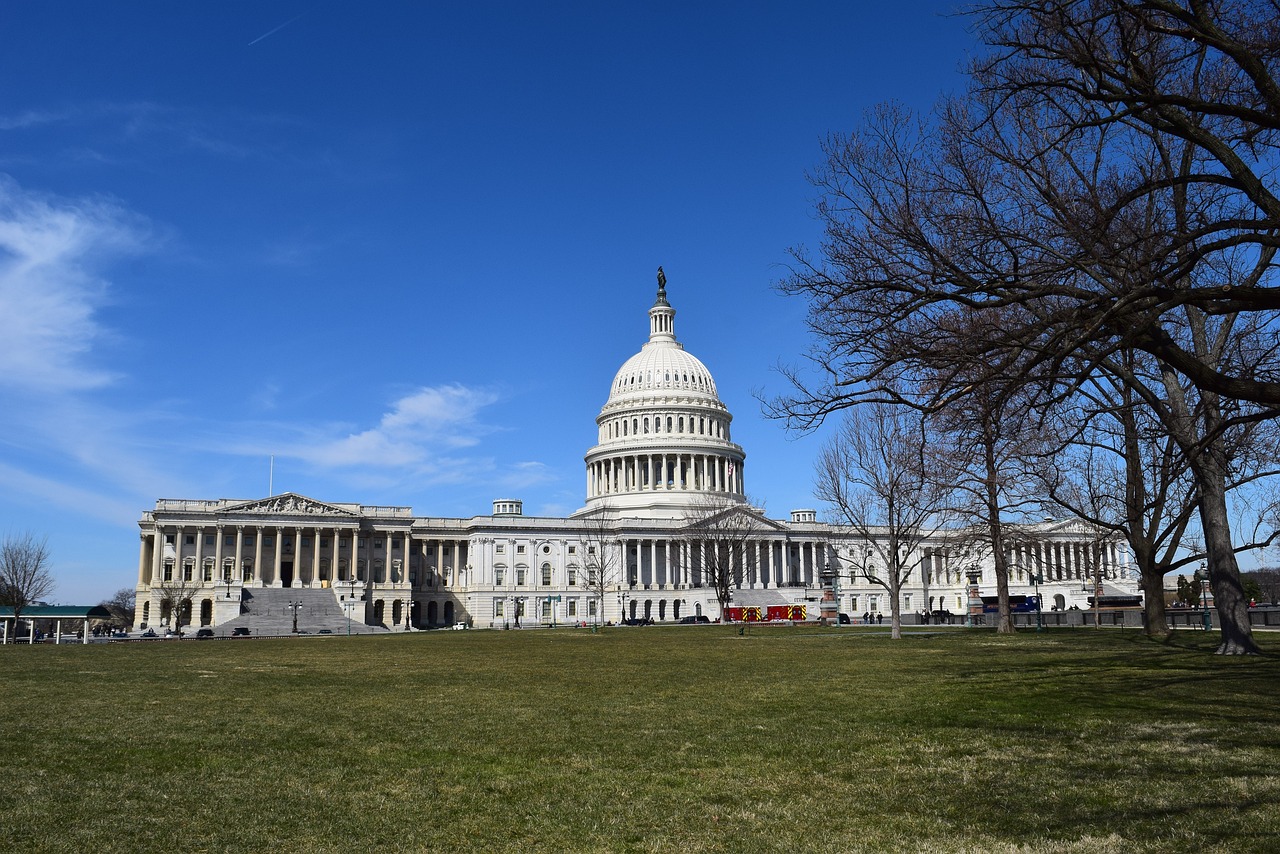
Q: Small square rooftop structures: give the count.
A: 2